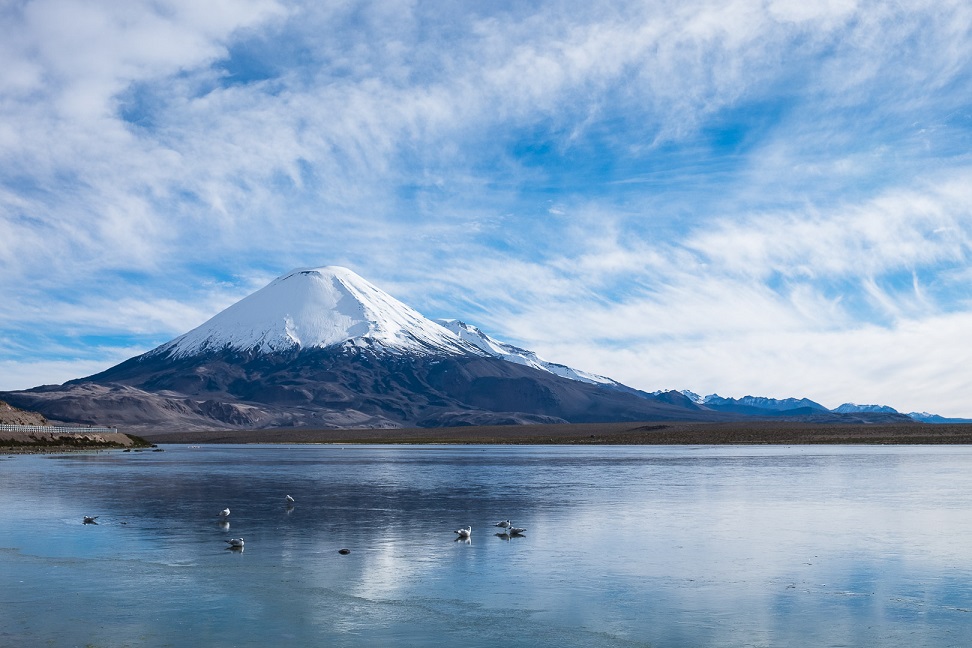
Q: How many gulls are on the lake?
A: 7